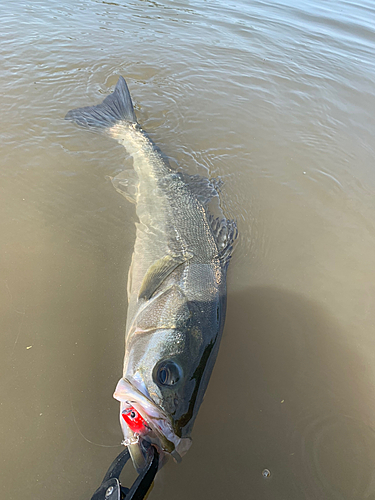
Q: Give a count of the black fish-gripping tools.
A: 1